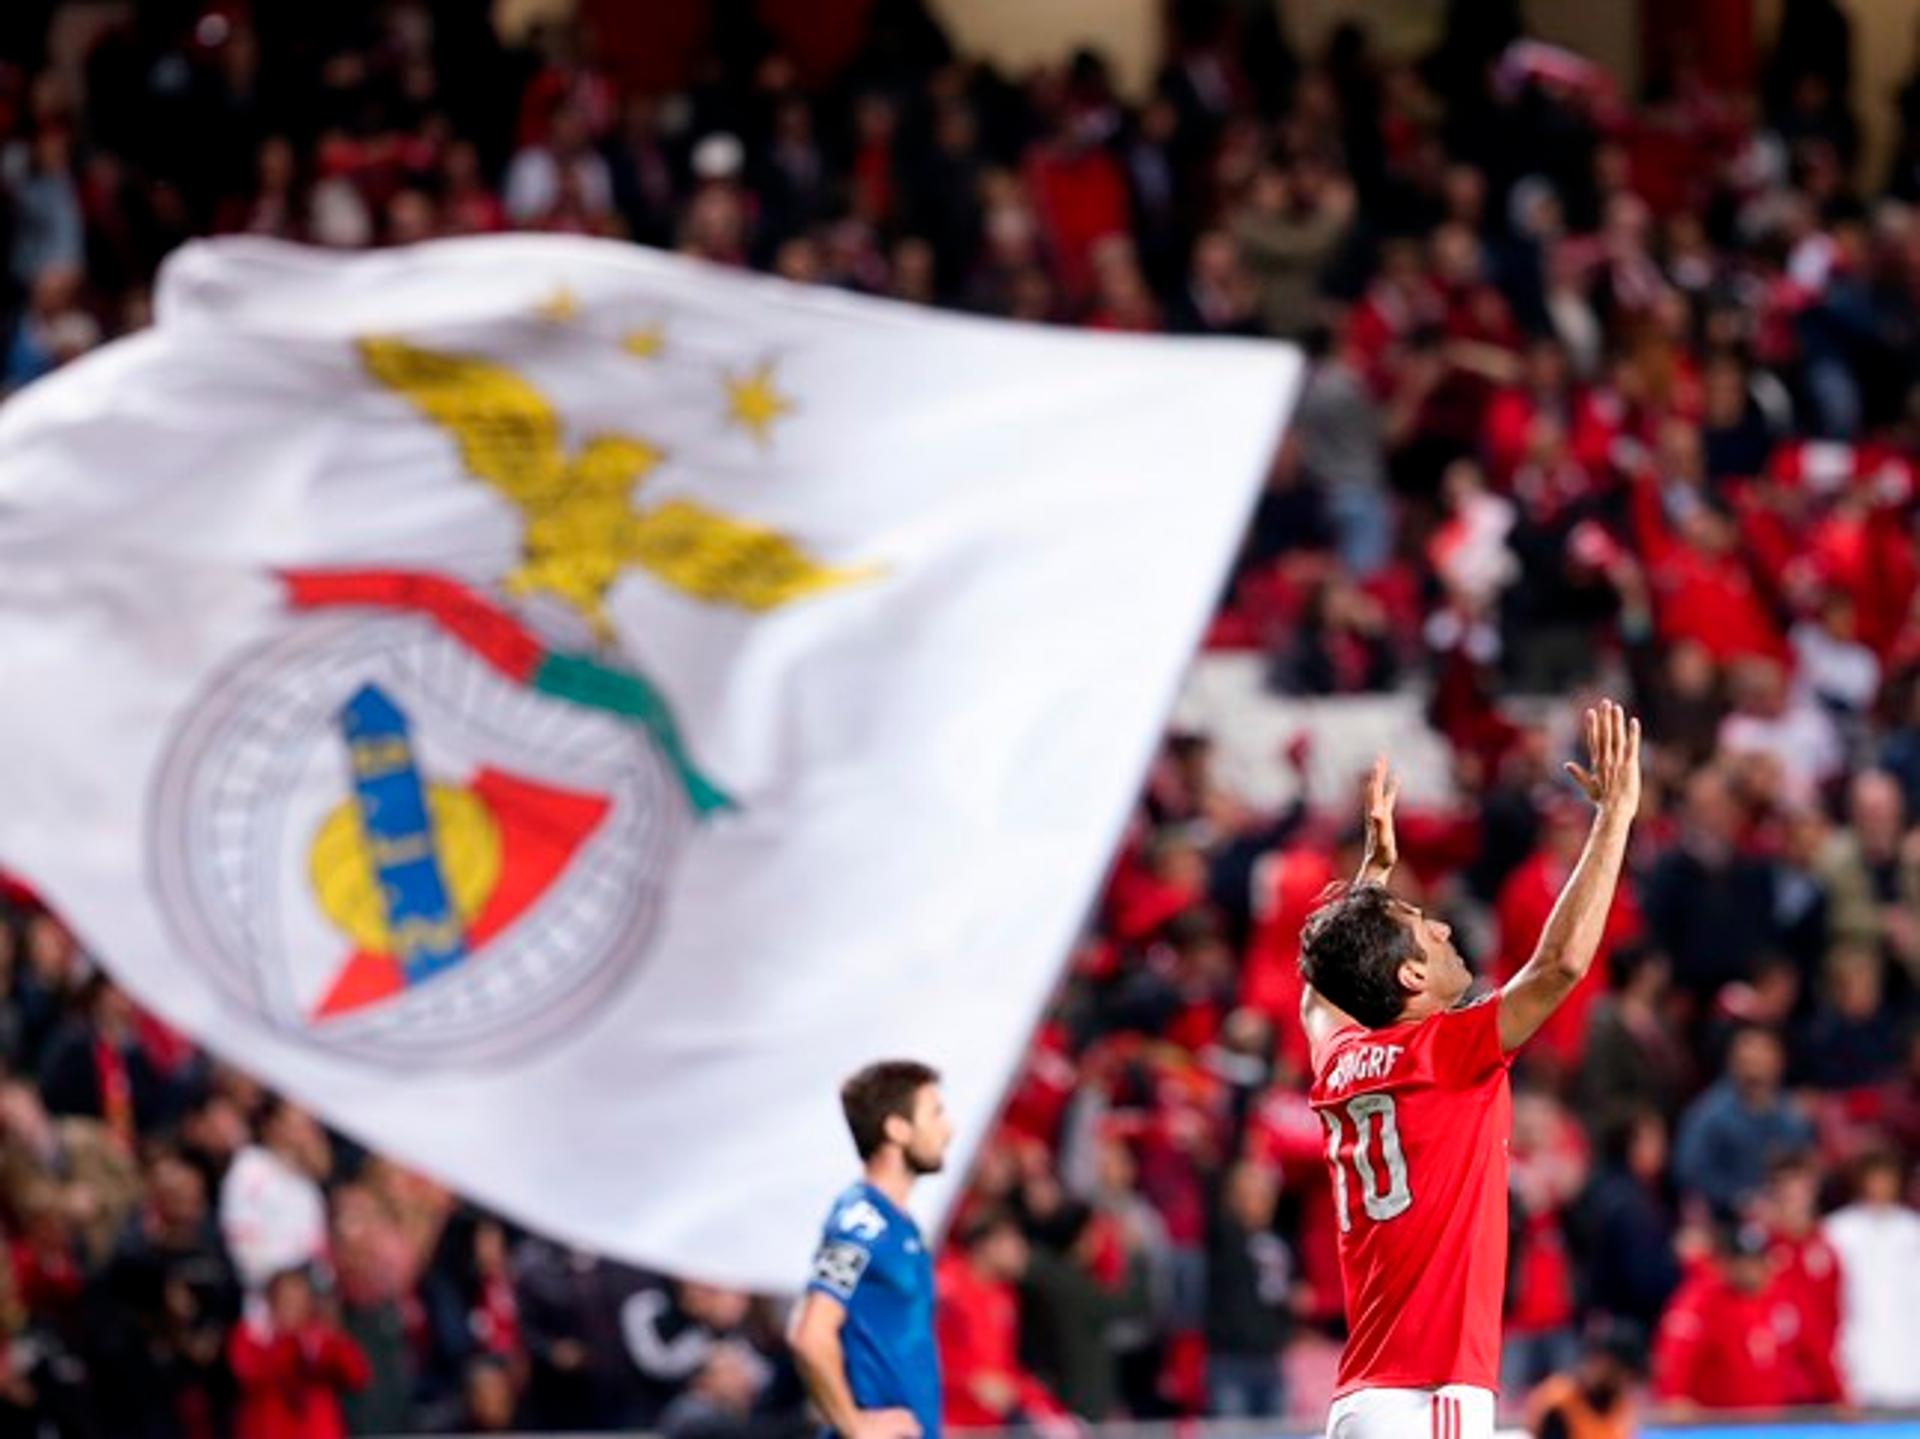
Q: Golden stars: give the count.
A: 3